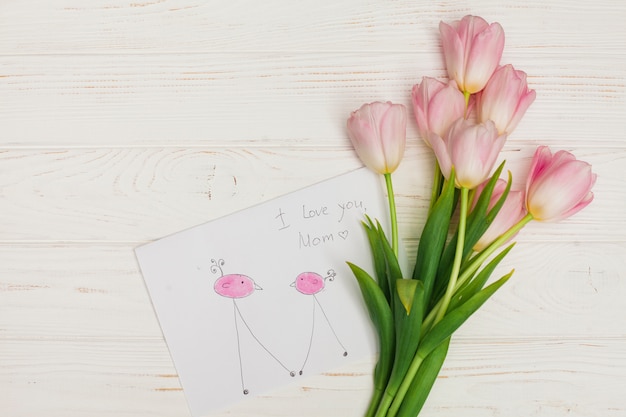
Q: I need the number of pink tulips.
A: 7